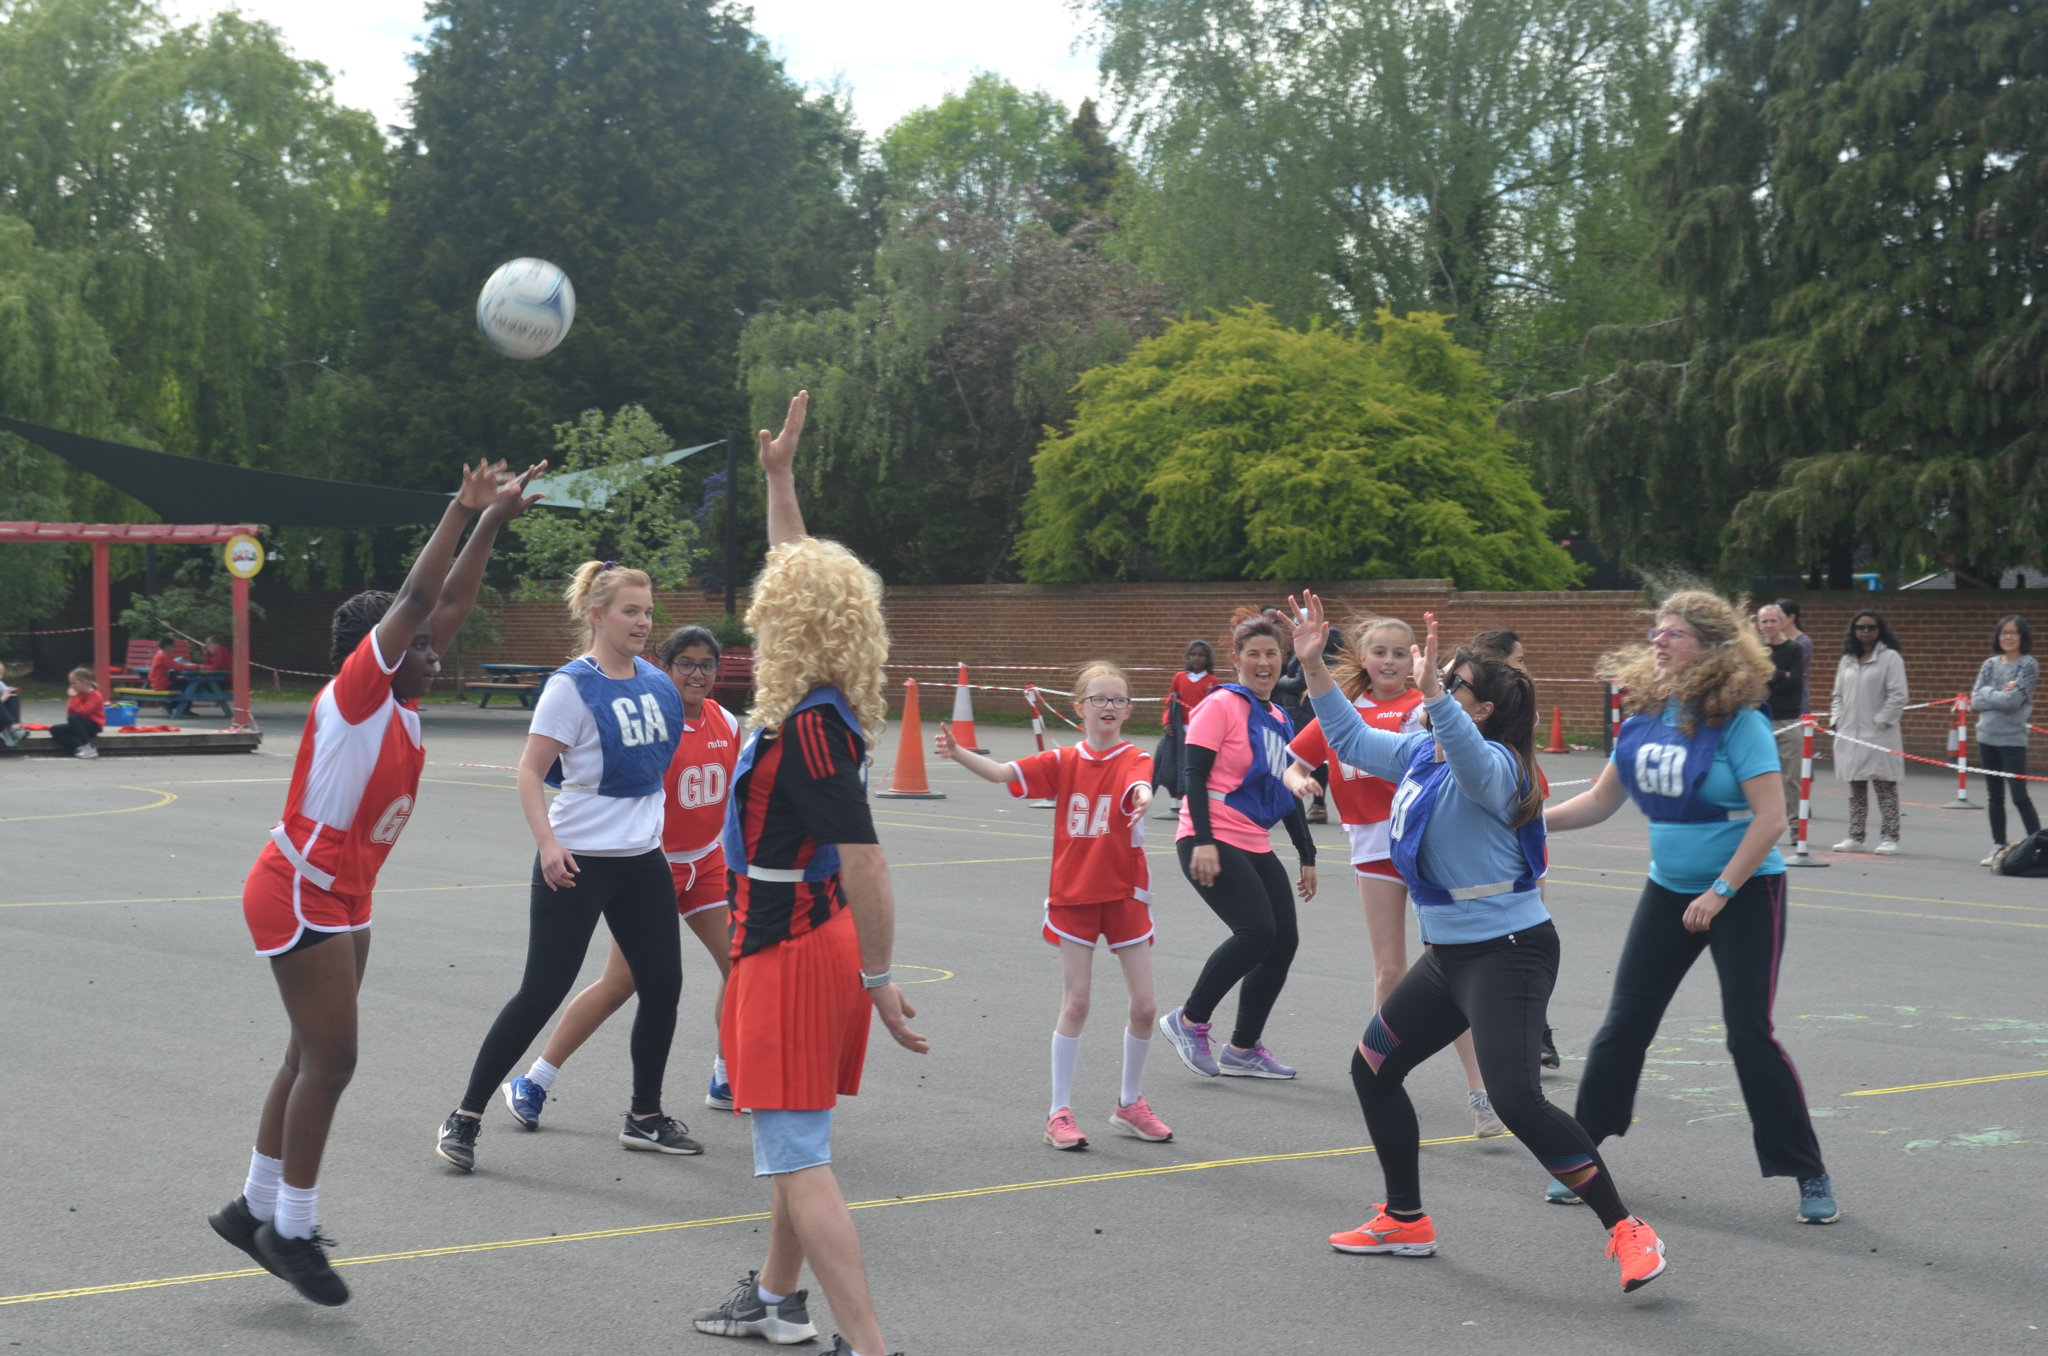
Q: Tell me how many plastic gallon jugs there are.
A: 0